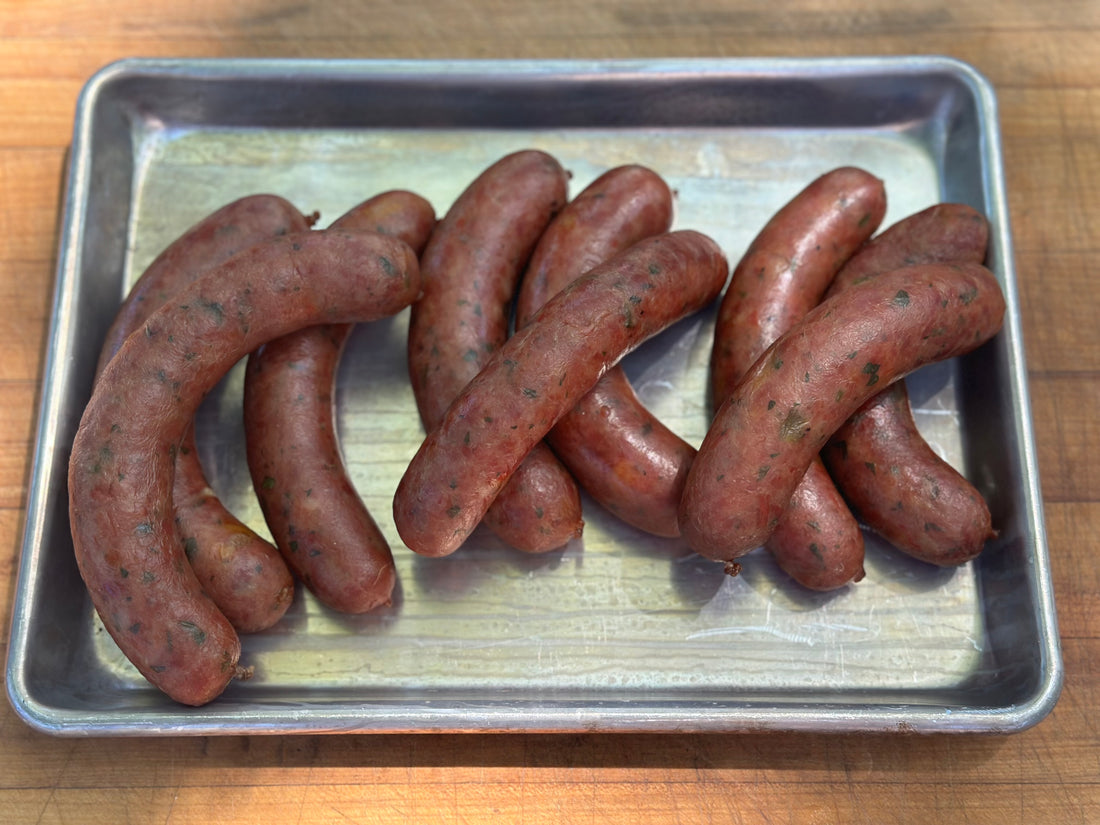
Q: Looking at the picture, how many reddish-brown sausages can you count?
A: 9